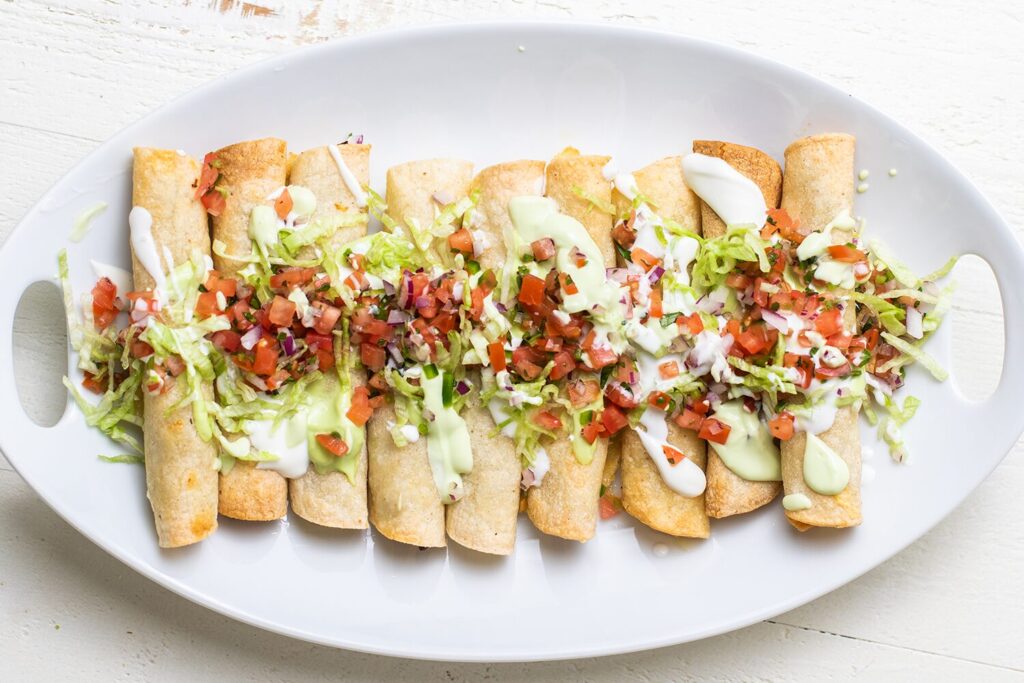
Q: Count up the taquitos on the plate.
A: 9